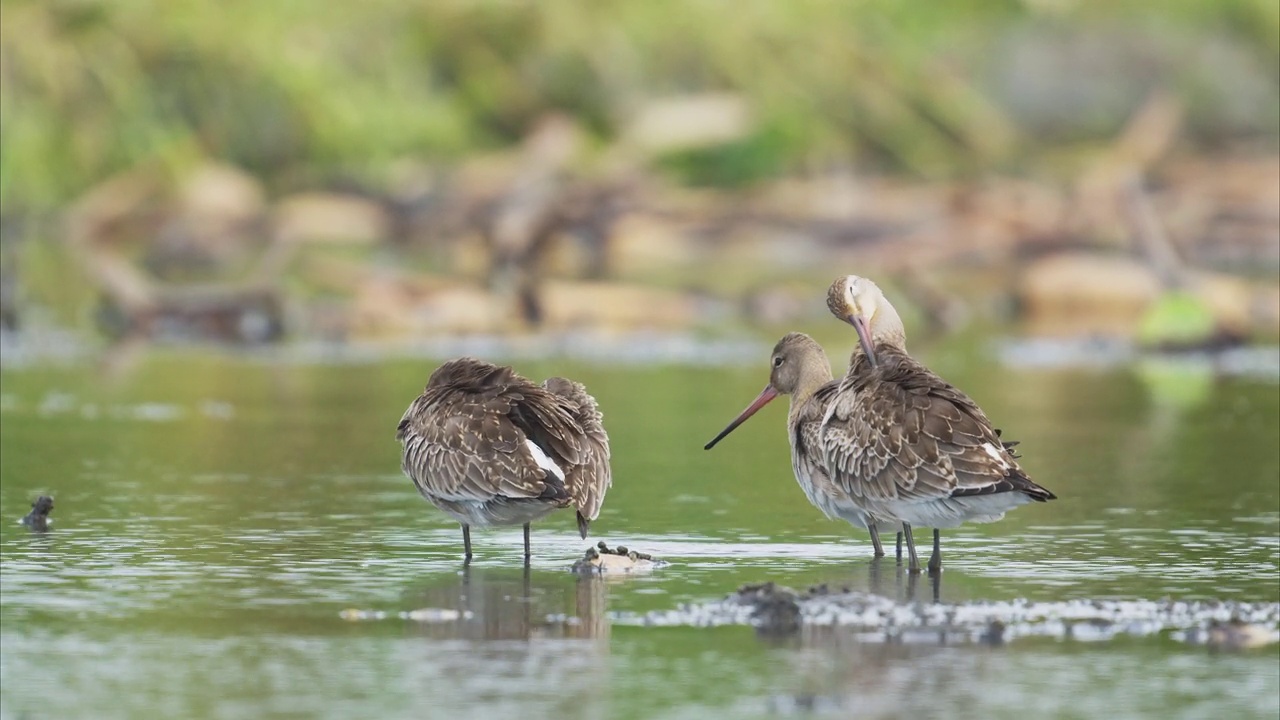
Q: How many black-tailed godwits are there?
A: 3